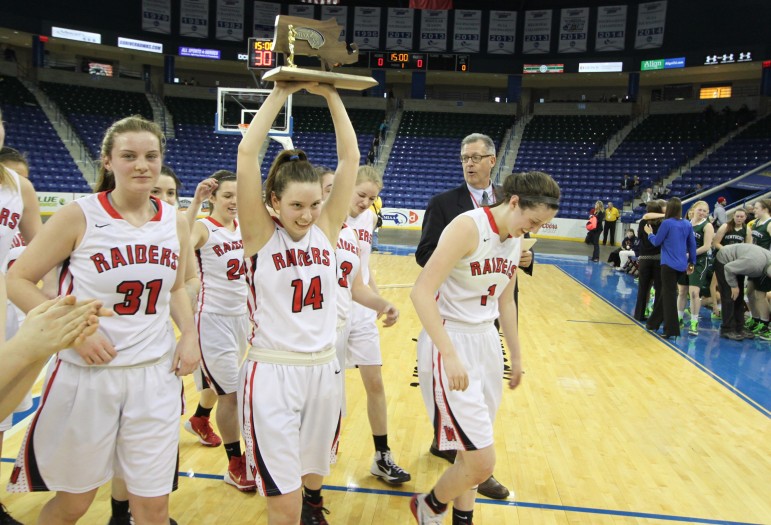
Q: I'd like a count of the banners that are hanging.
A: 15